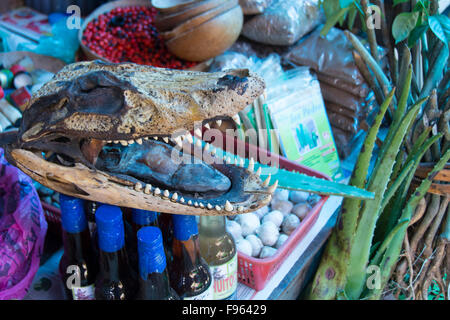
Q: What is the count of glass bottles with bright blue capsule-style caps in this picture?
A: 5